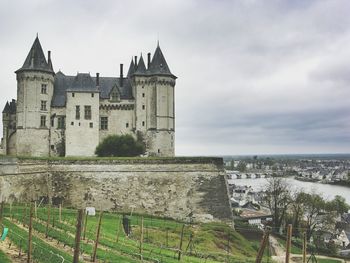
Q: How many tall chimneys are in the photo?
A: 5